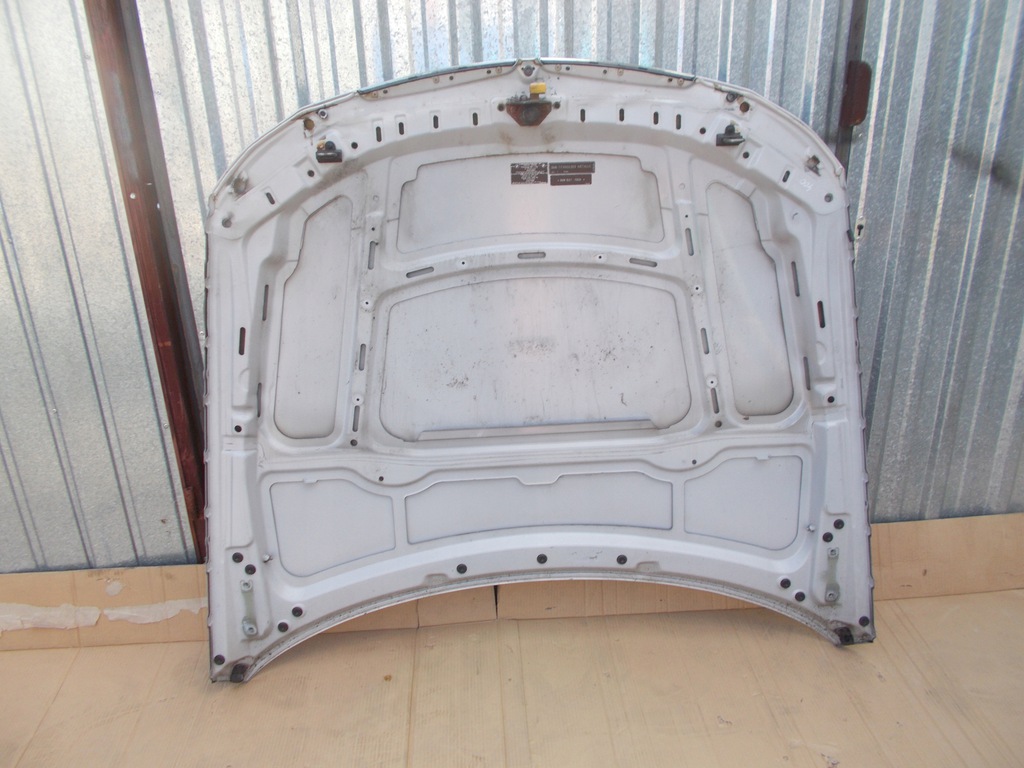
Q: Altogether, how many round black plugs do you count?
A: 13